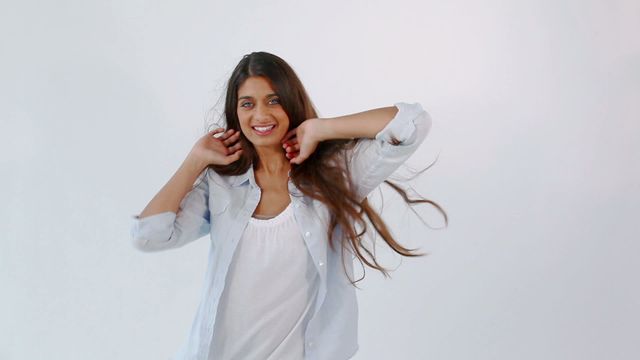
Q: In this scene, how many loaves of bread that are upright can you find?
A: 0